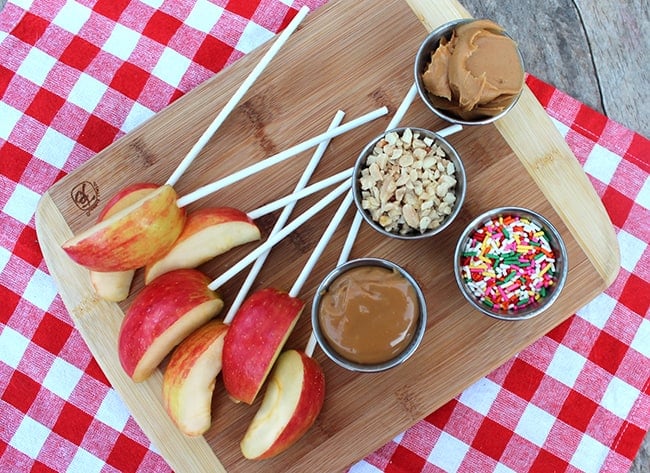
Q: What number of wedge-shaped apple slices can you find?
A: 7